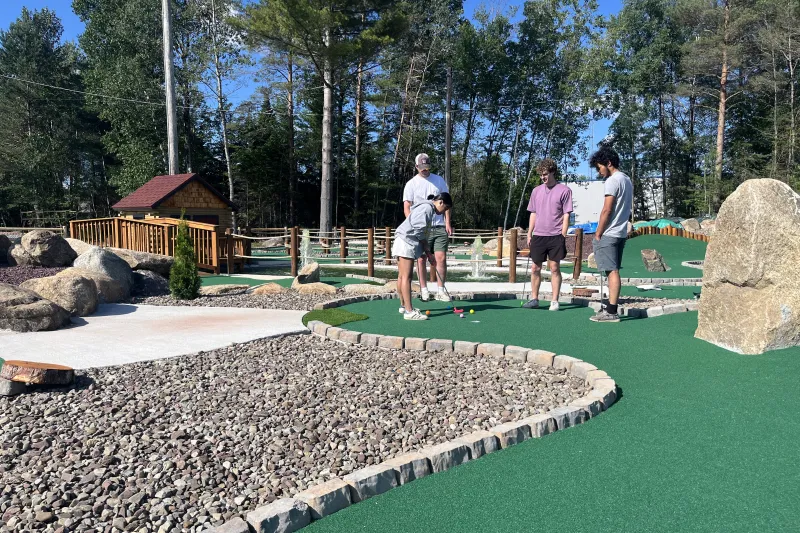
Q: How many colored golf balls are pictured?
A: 4